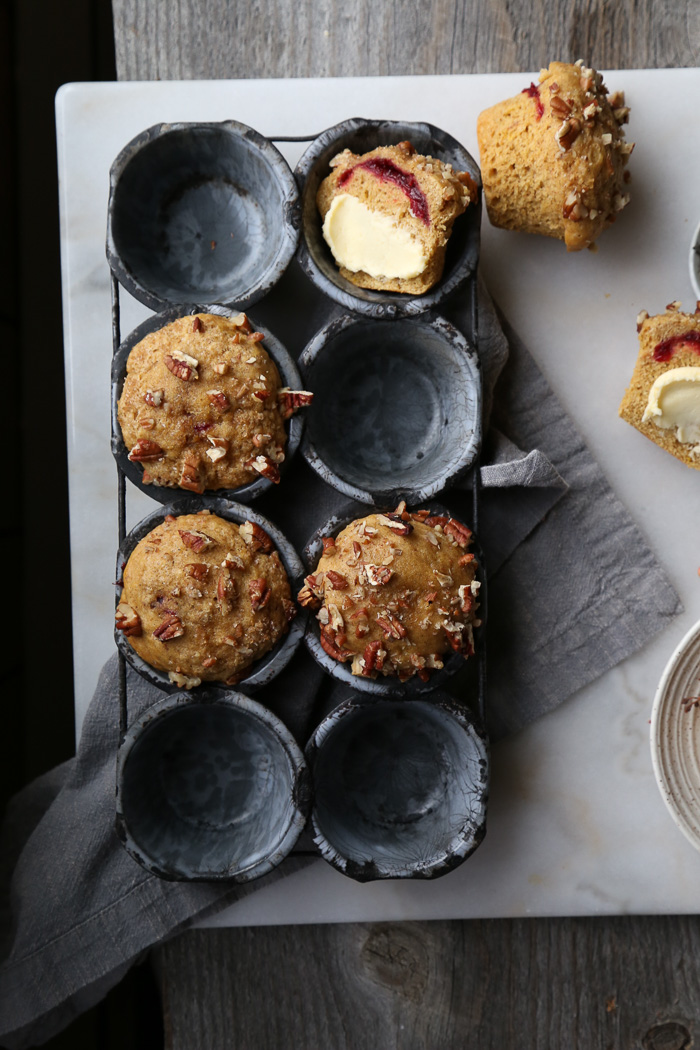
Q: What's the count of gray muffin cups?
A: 8